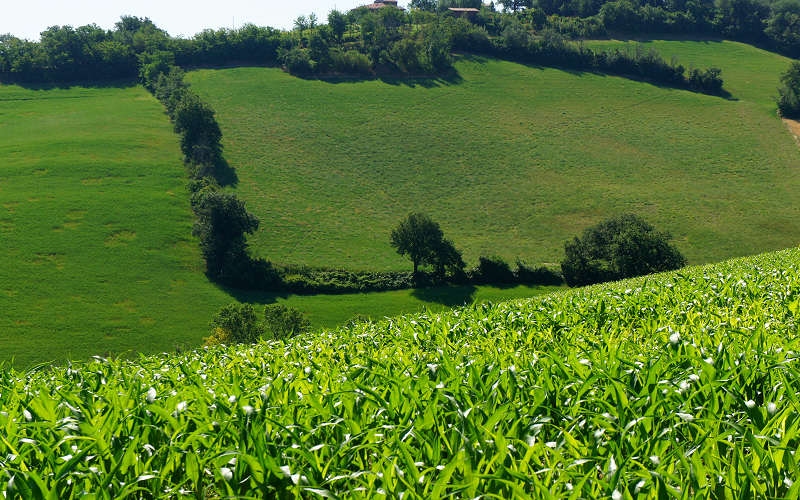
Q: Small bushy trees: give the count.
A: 2